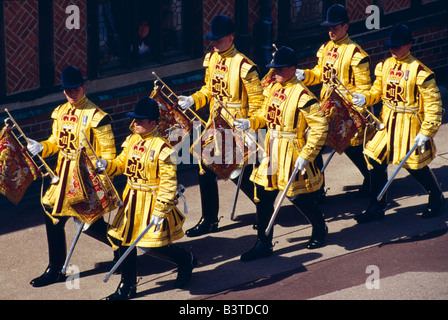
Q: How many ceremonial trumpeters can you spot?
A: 6